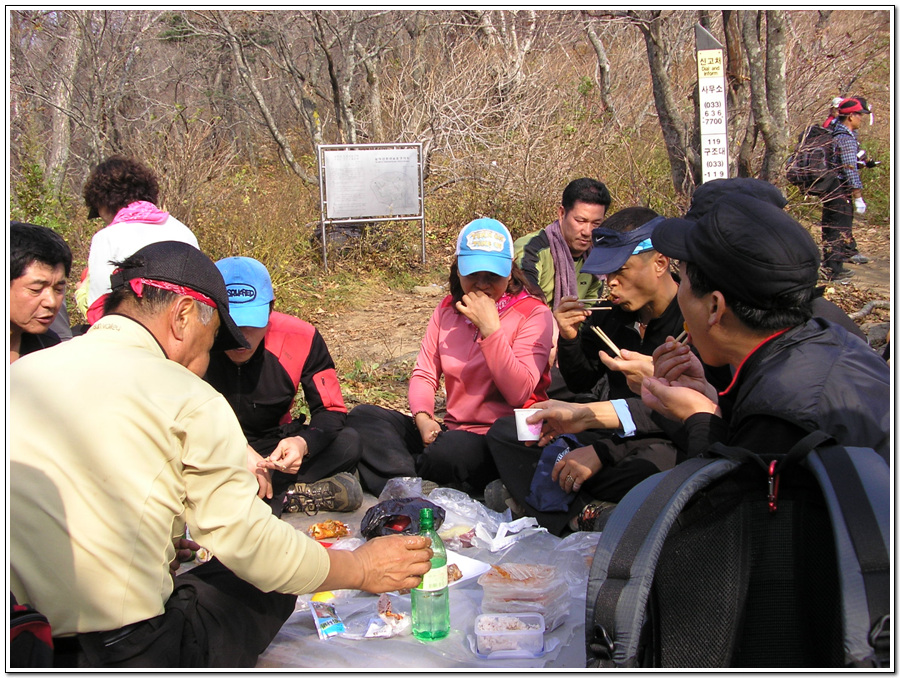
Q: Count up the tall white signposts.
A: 1